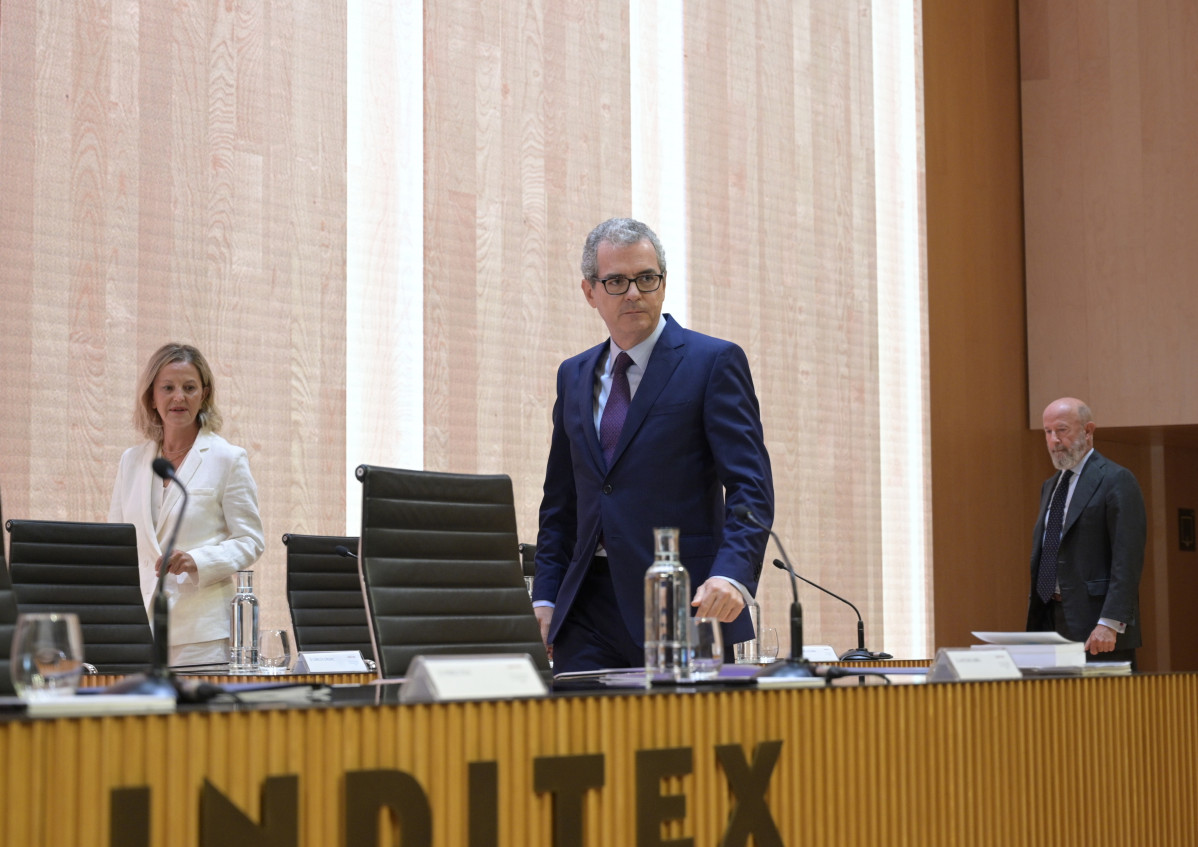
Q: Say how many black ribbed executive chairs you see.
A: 5